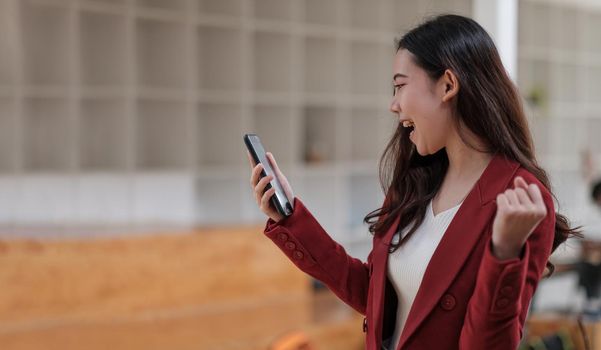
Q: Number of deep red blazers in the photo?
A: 1